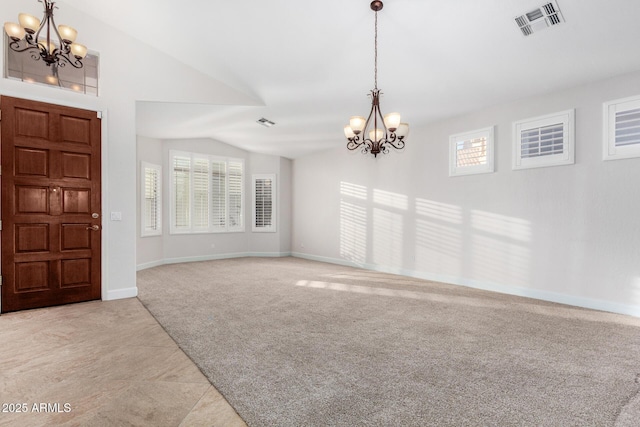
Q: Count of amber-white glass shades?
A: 10